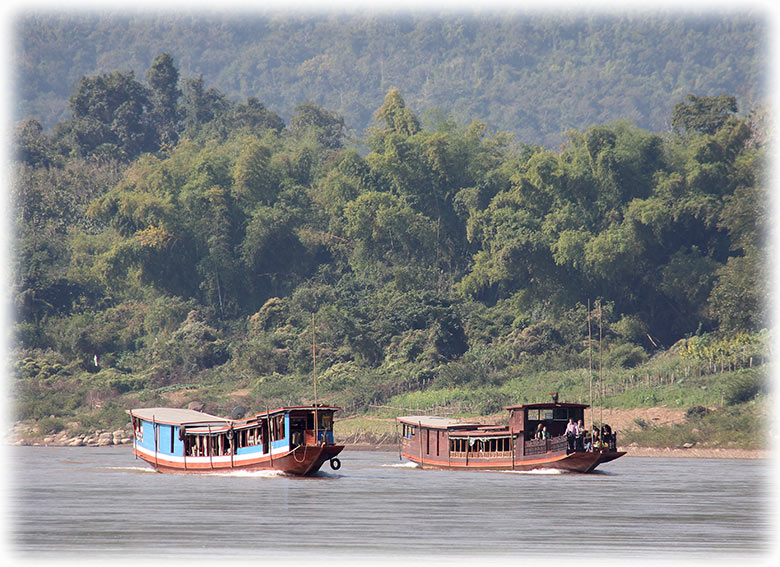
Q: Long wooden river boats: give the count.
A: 2